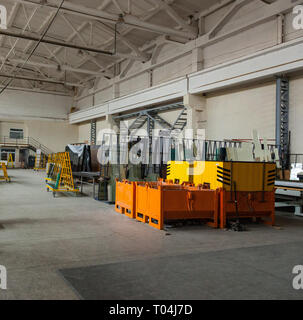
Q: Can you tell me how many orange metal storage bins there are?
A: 3